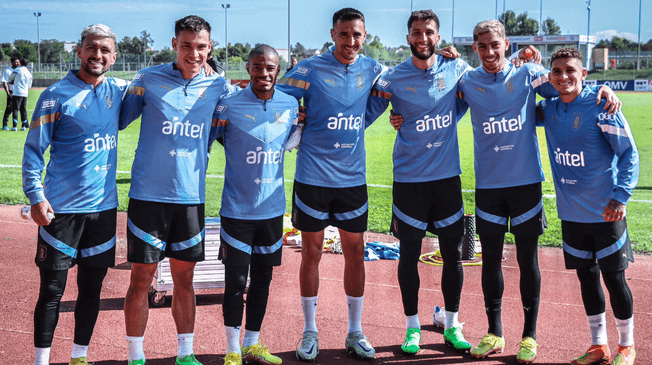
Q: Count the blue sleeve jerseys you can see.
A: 7